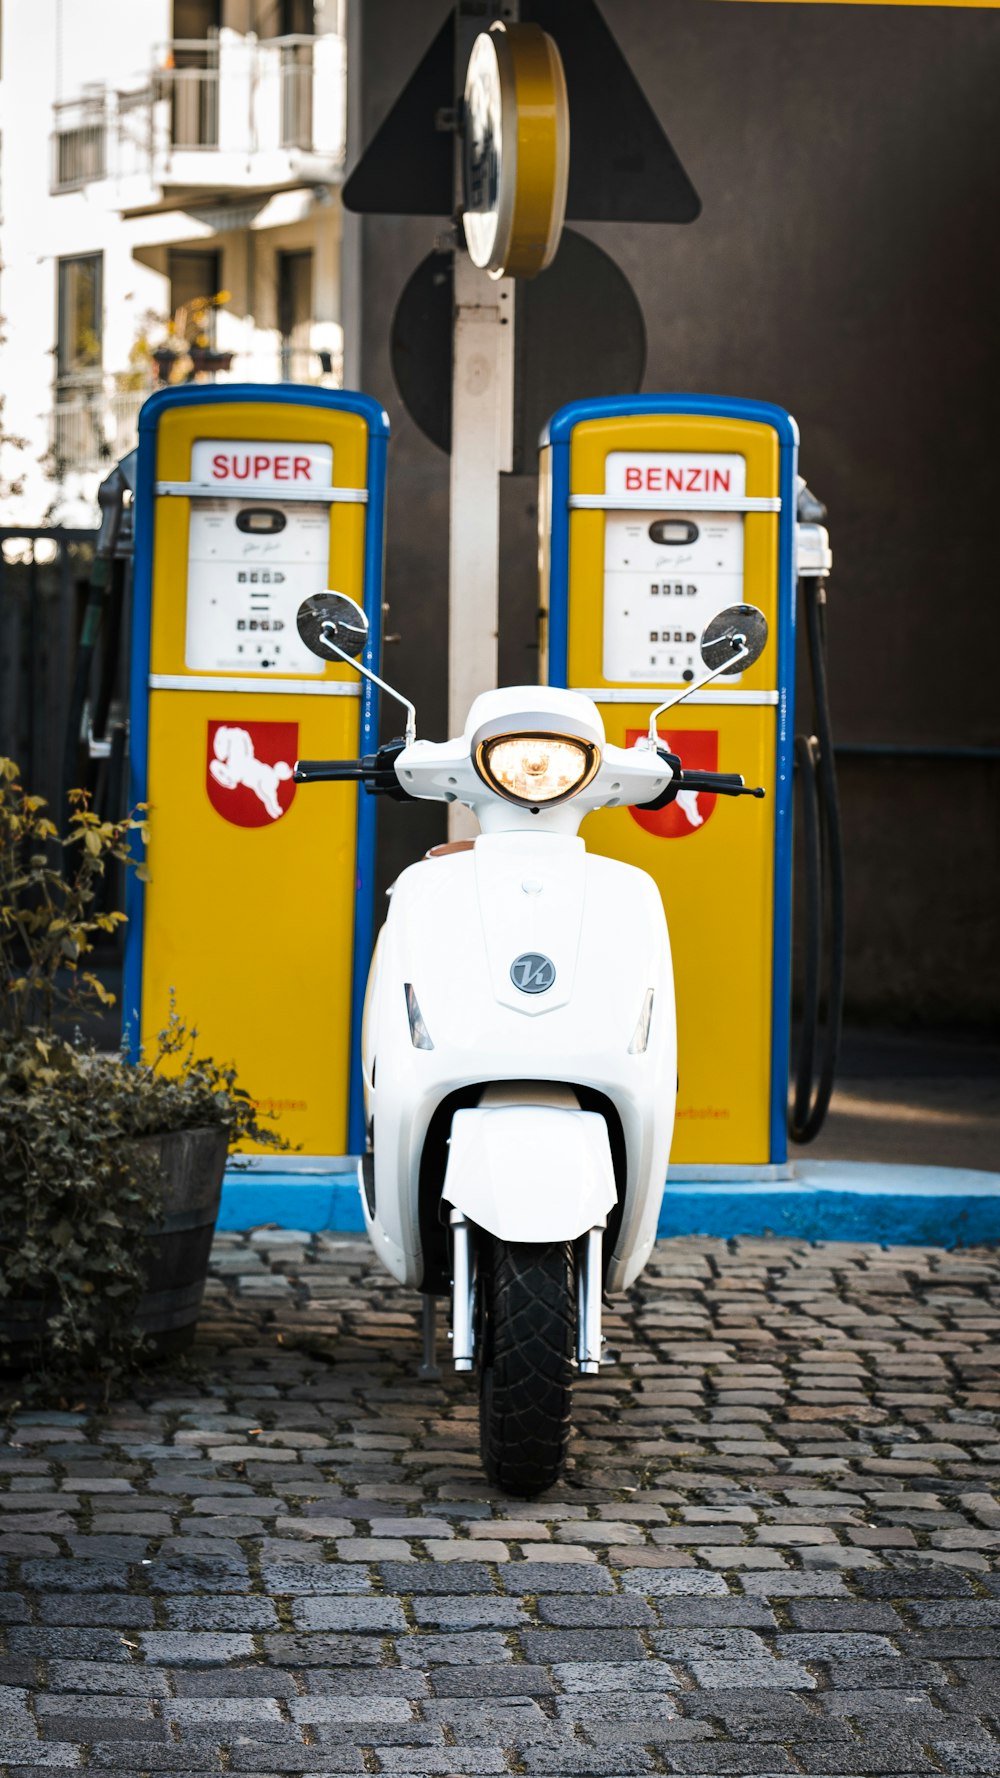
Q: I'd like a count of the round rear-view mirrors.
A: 2